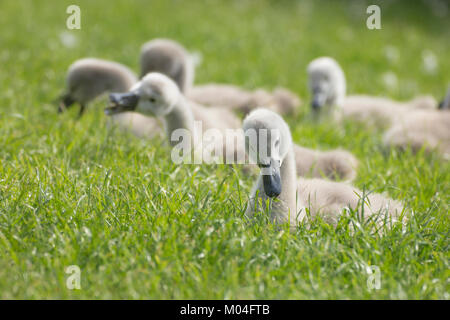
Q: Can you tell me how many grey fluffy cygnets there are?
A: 6